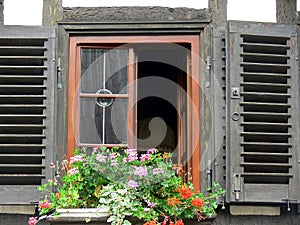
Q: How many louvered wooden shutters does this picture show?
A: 2